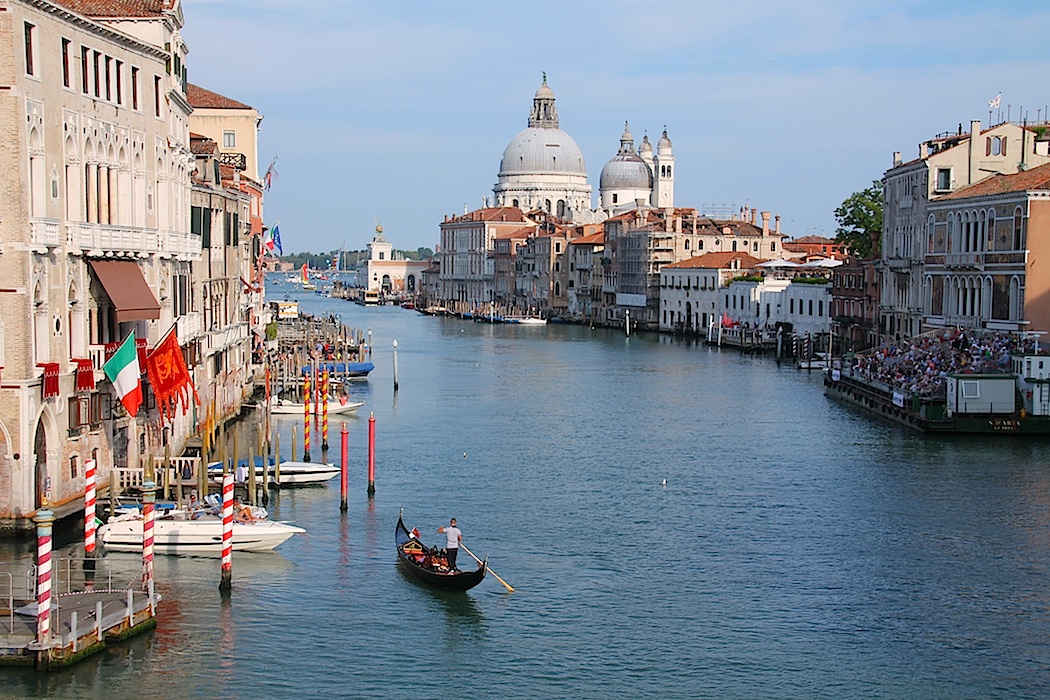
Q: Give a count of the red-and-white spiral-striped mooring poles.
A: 4